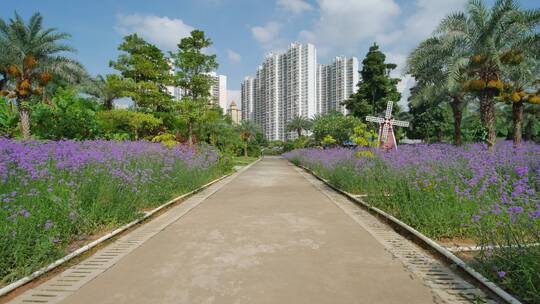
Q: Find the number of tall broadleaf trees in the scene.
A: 3